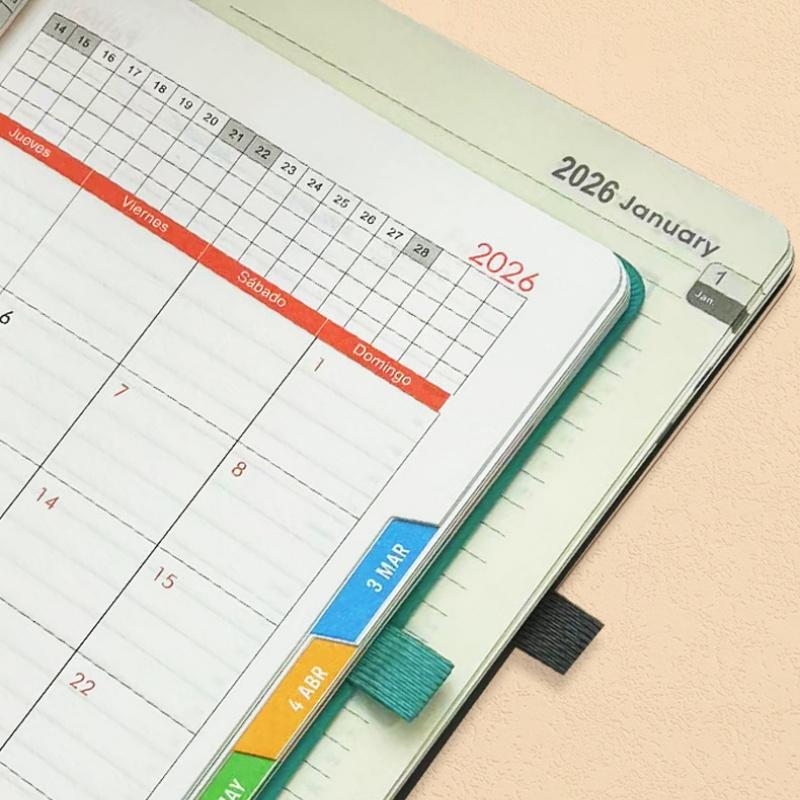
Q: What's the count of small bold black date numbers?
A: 15